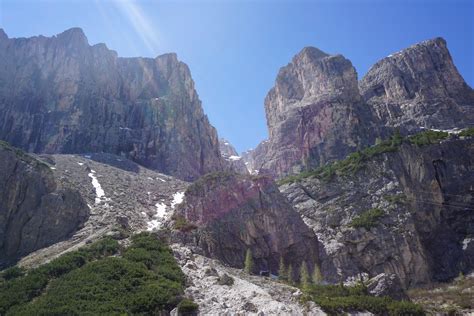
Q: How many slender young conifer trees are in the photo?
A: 5